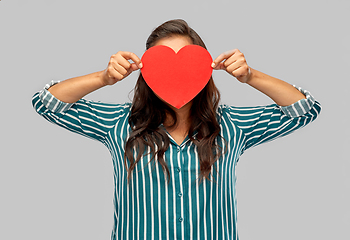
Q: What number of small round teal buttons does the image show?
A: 4